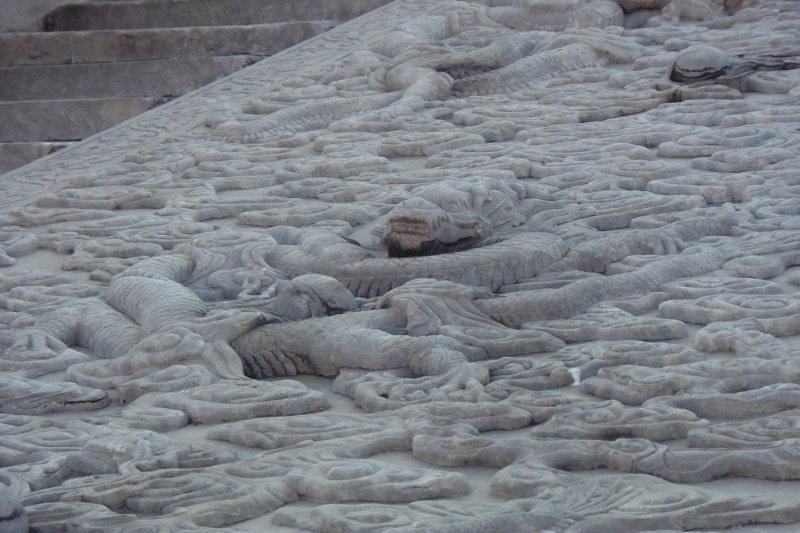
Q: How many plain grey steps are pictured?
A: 5